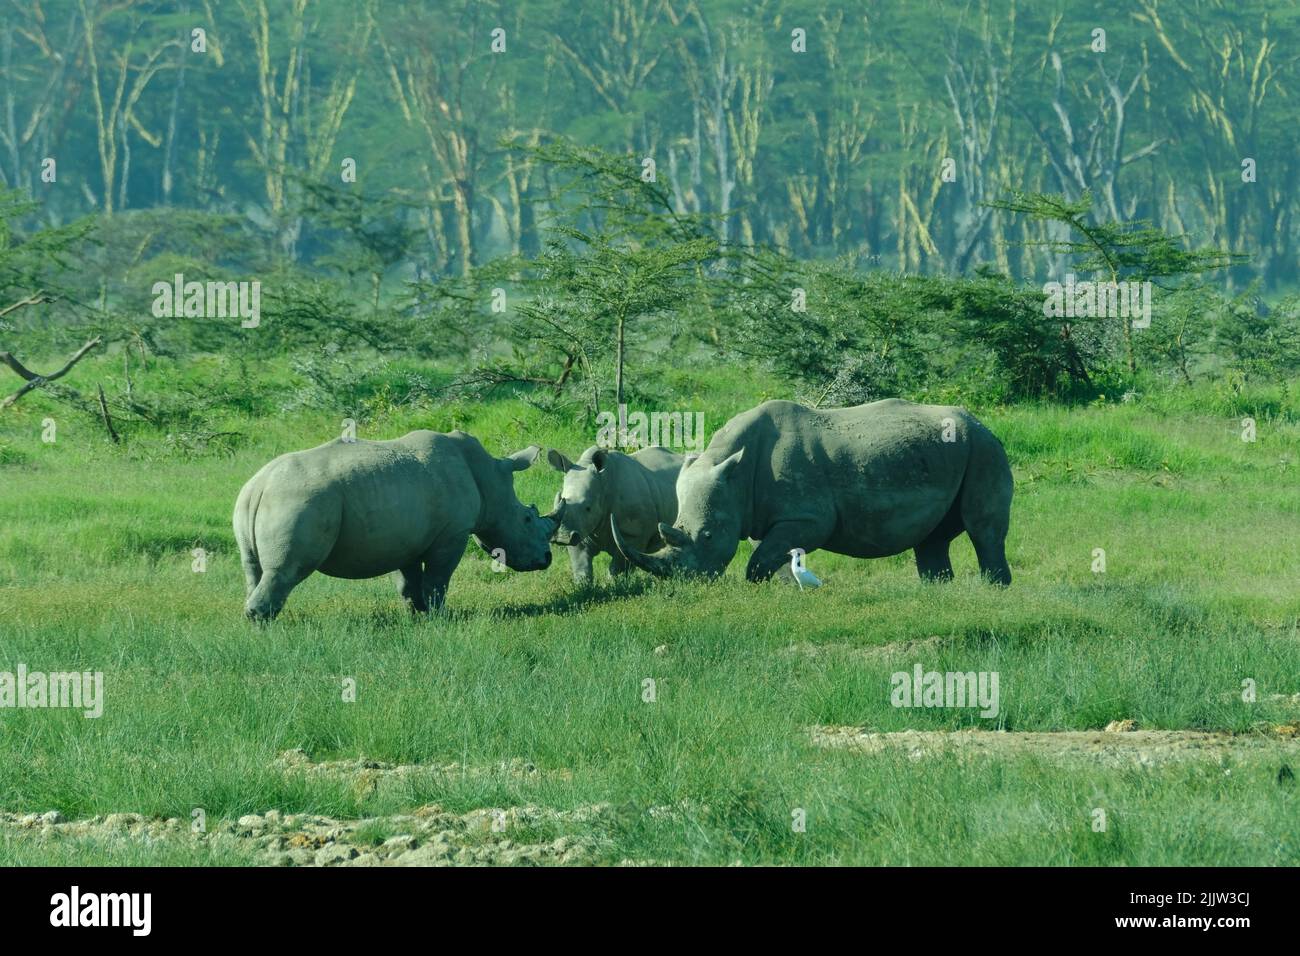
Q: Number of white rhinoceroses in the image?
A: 3